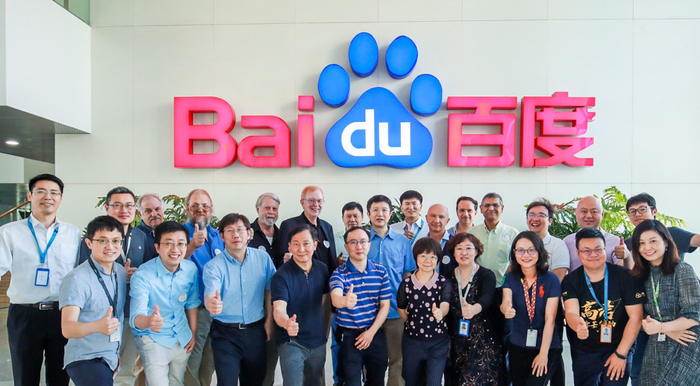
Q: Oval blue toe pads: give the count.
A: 4